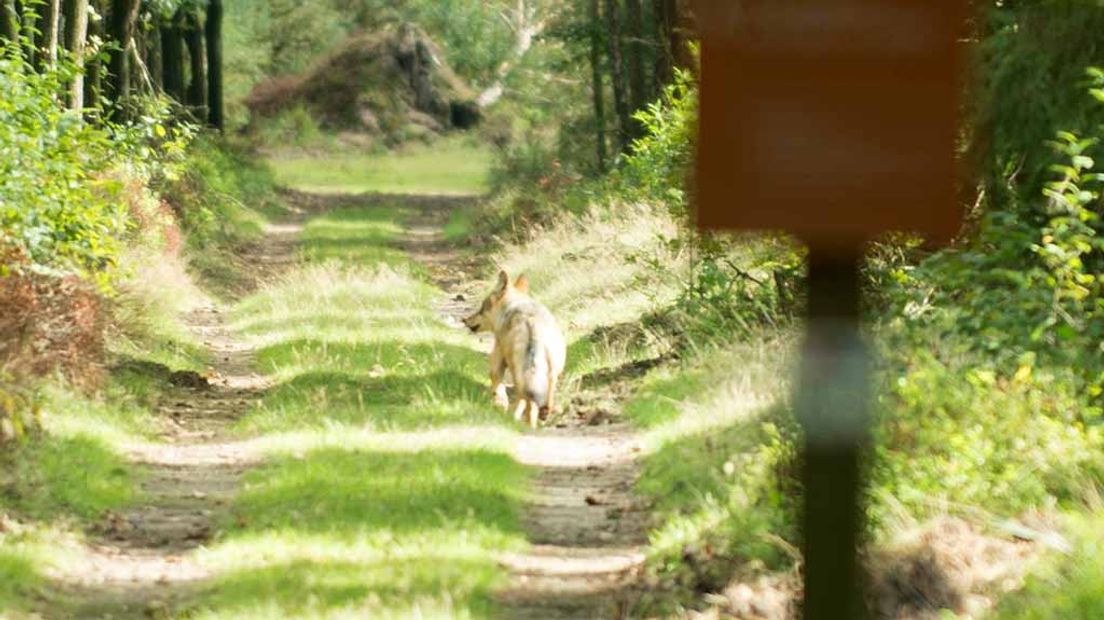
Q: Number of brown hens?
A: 0